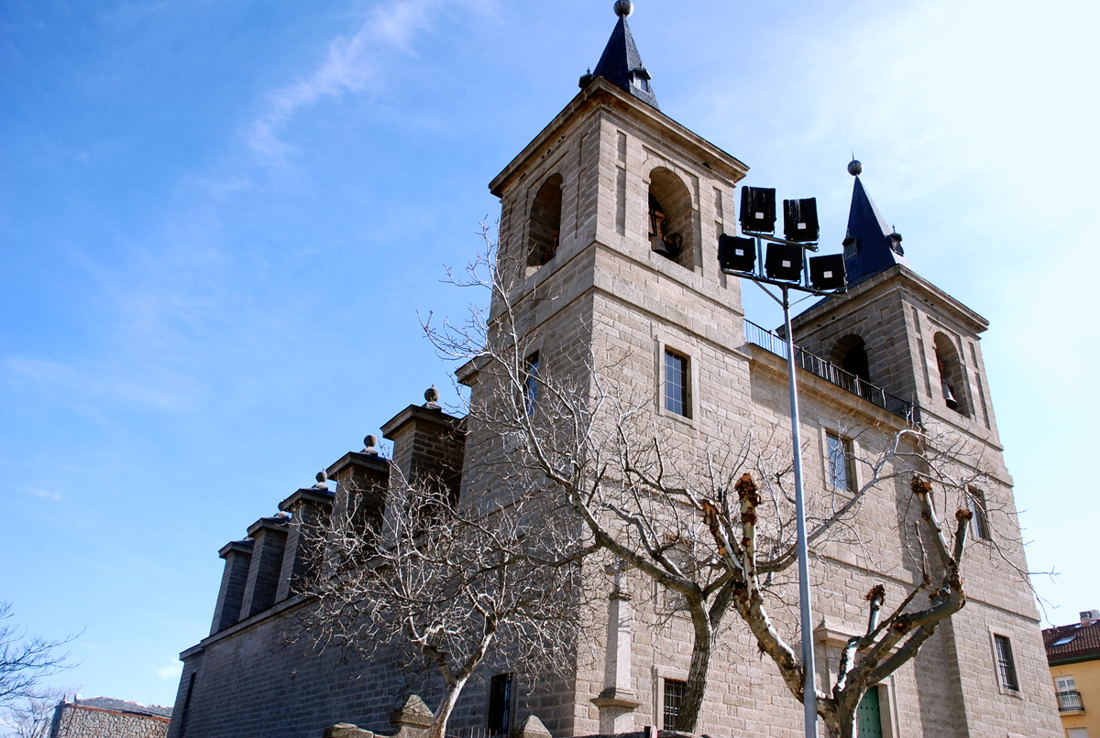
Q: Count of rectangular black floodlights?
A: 5